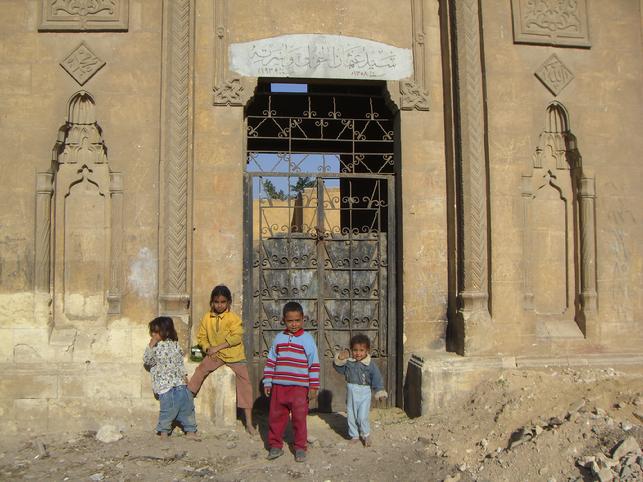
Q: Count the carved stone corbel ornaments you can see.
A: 2